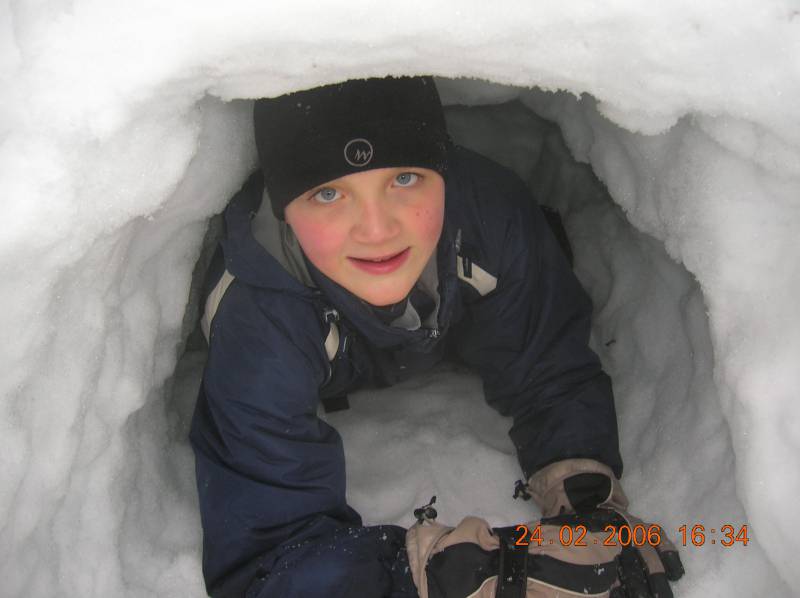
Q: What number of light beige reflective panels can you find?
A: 3